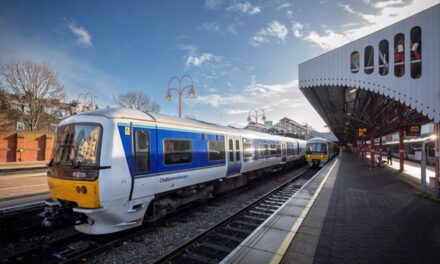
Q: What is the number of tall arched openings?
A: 5